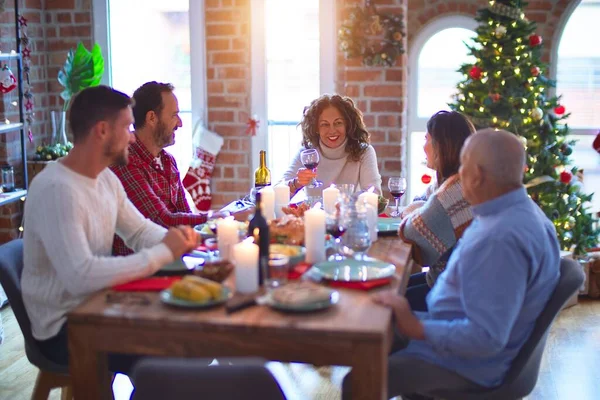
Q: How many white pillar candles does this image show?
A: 7